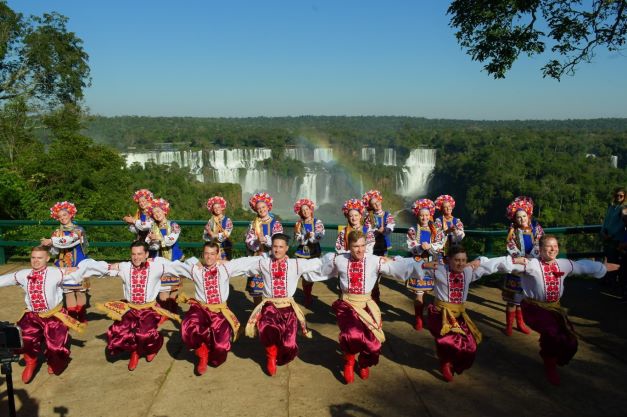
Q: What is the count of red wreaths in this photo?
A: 11